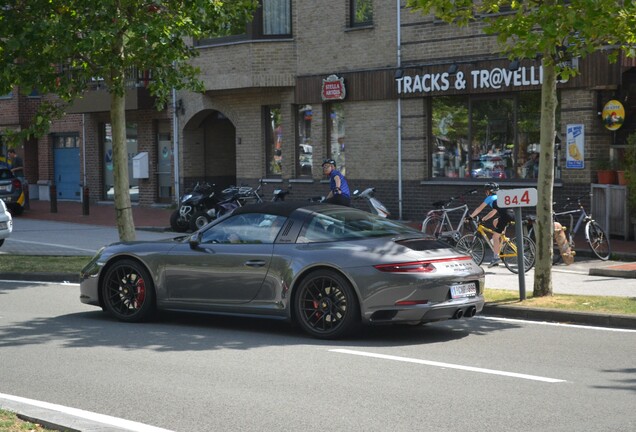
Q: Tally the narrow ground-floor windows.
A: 3